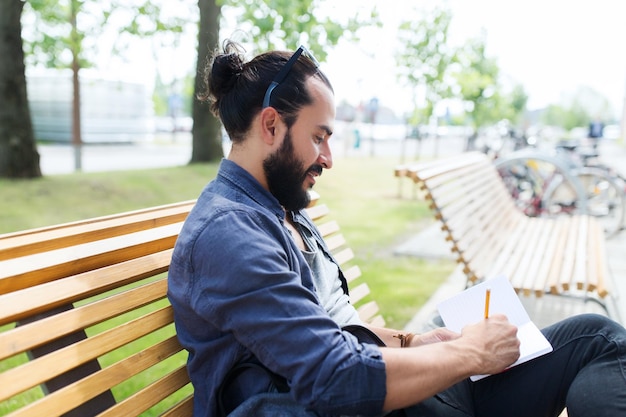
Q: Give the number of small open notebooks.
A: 1